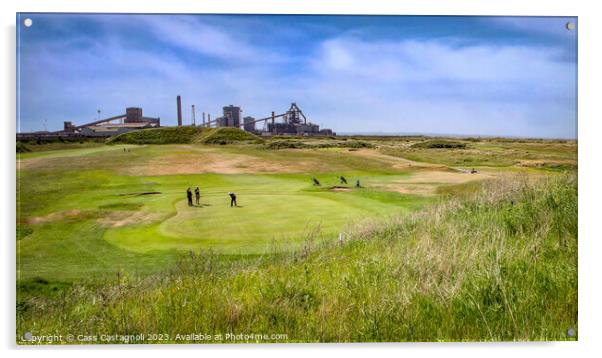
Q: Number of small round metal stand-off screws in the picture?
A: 4